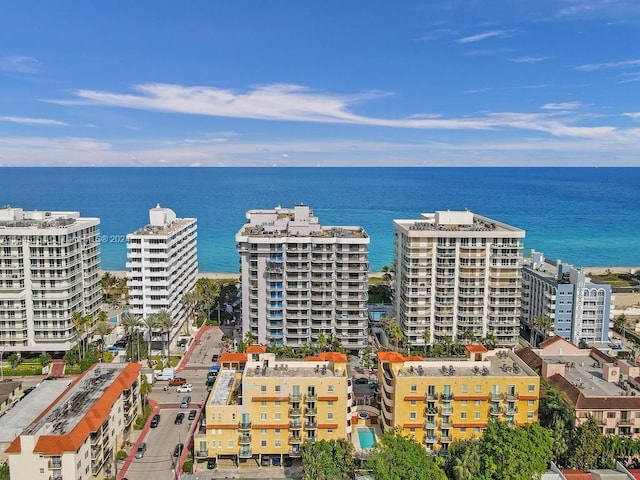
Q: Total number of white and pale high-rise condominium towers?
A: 4